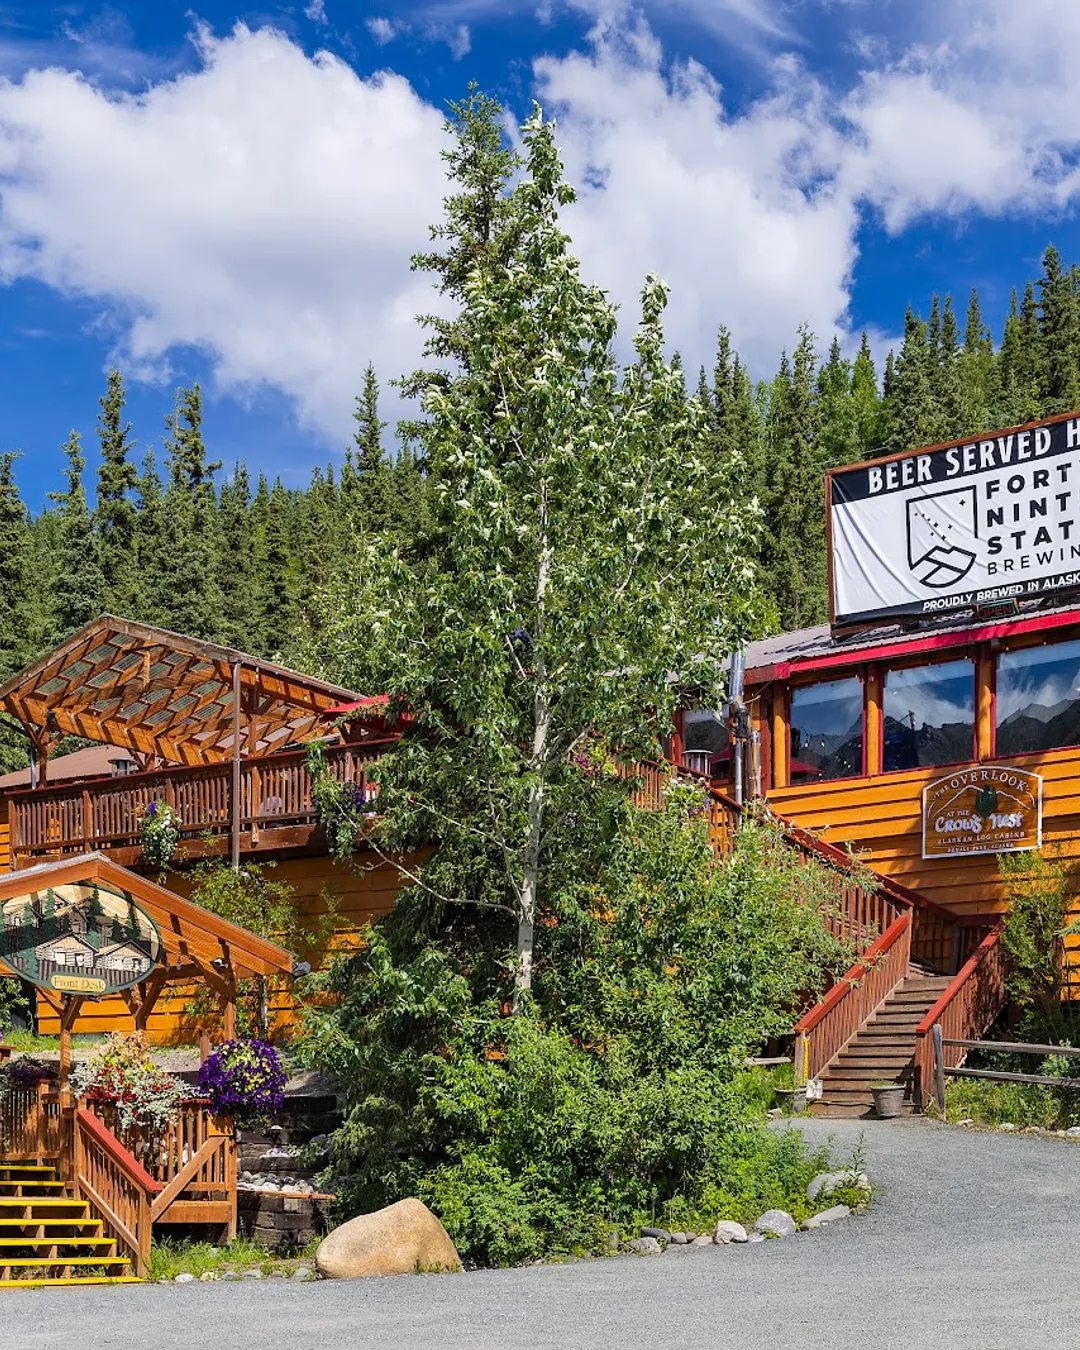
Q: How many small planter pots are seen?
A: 2